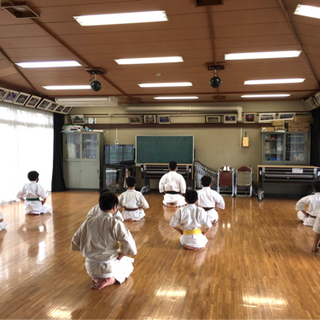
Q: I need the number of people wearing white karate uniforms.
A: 10